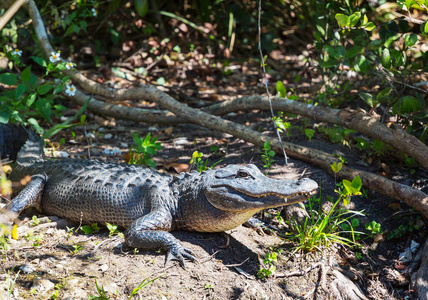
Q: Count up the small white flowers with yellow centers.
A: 5